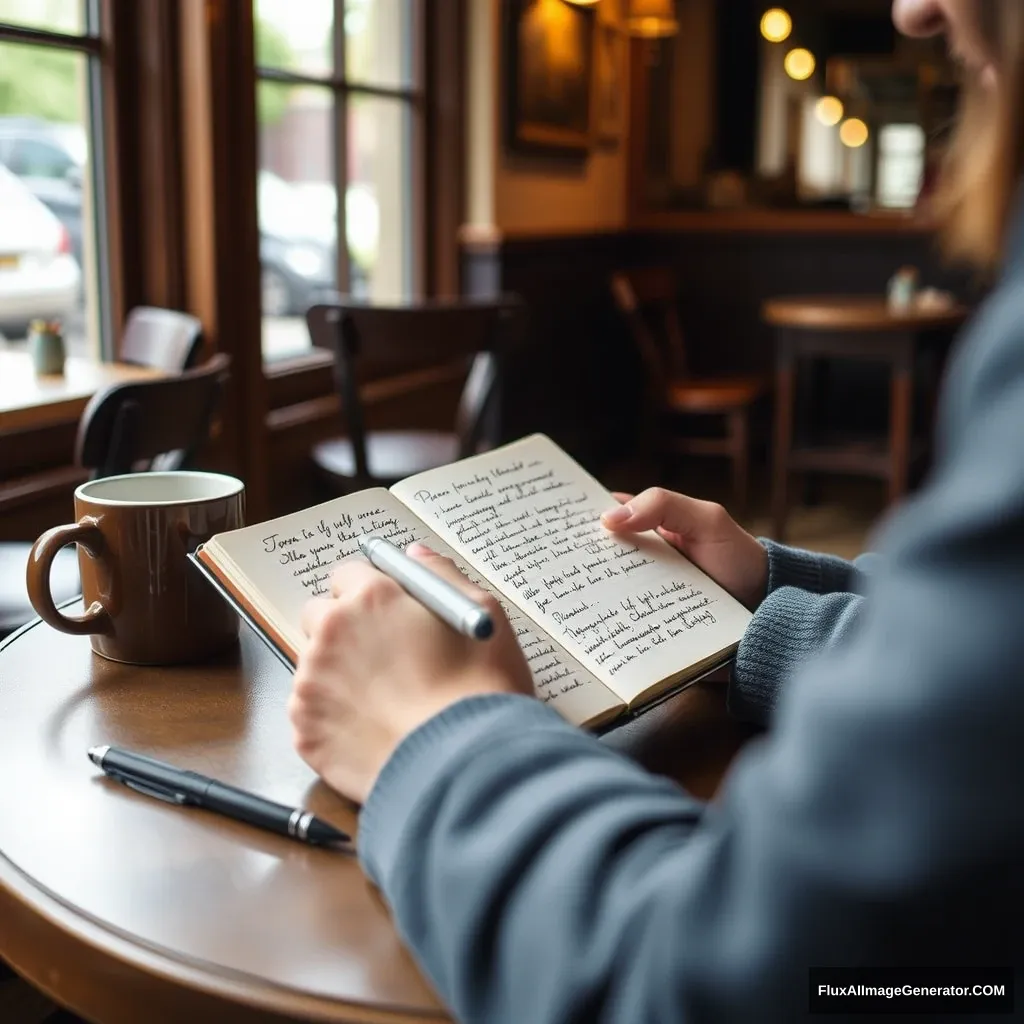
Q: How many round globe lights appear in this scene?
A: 4